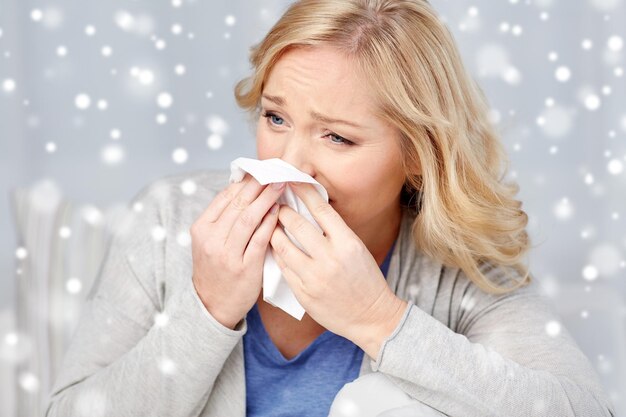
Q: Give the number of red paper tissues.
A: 0